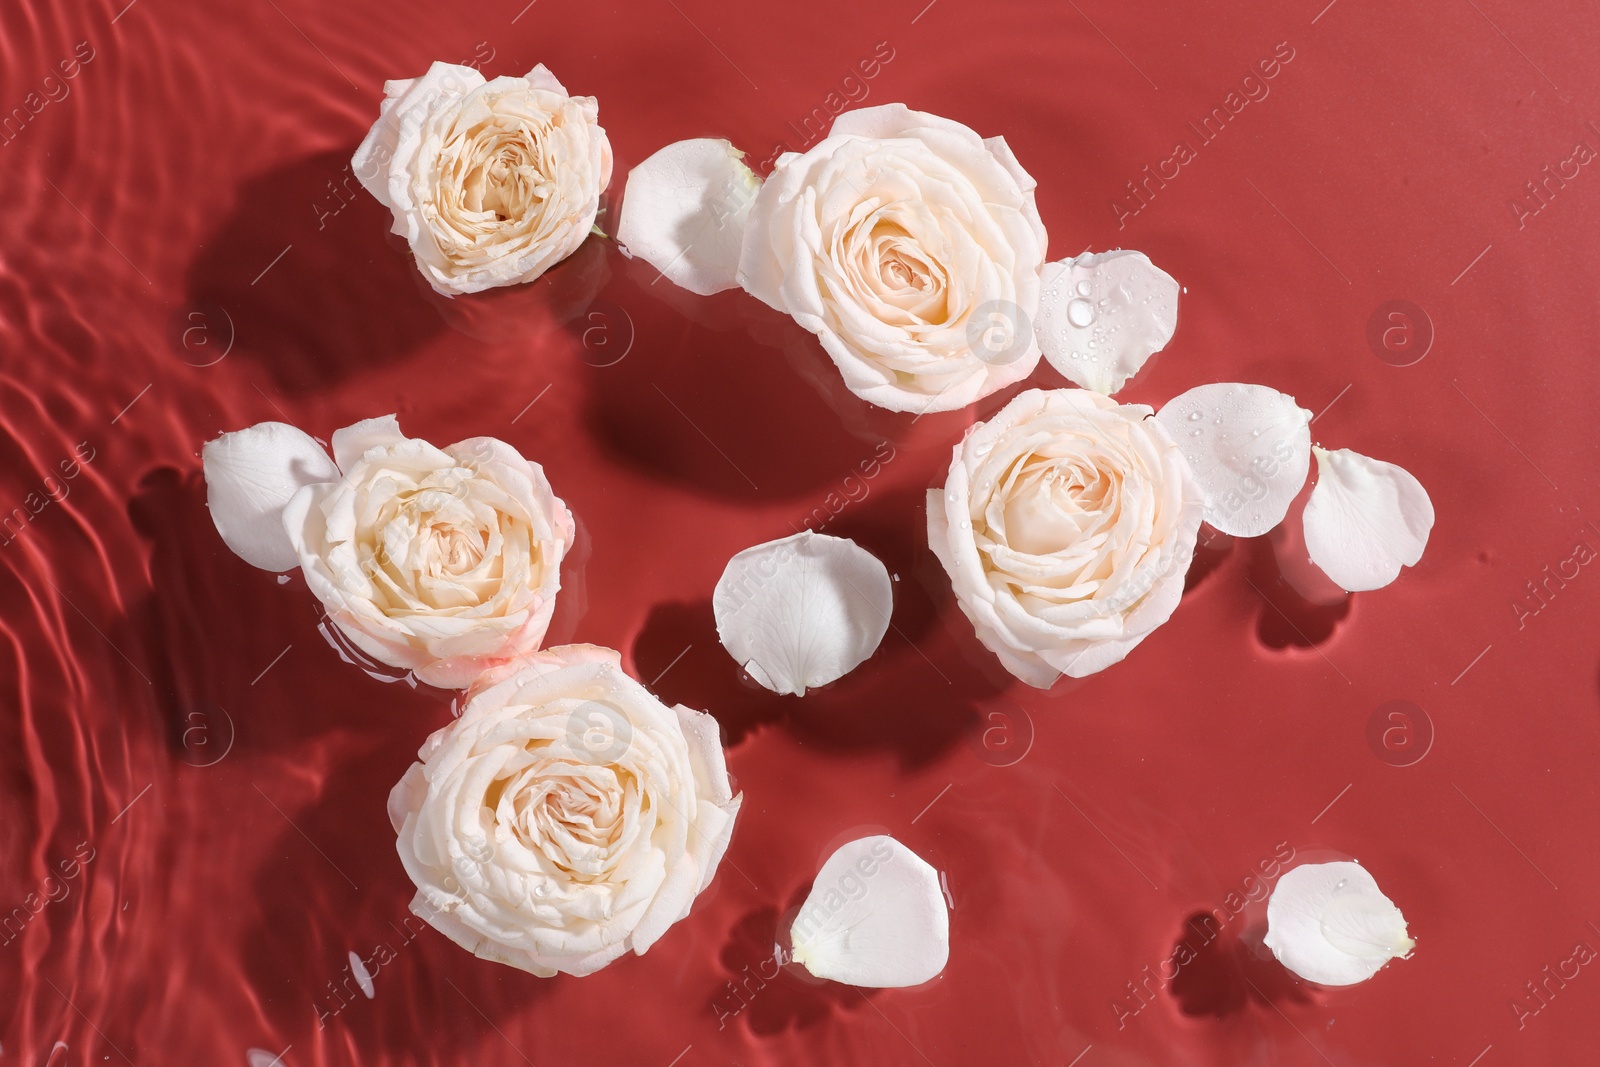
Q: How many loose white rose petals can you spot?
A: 8